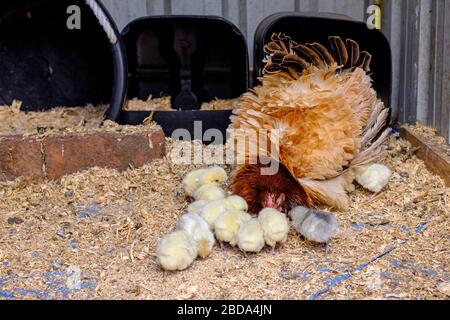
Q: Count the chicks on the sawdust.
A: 11